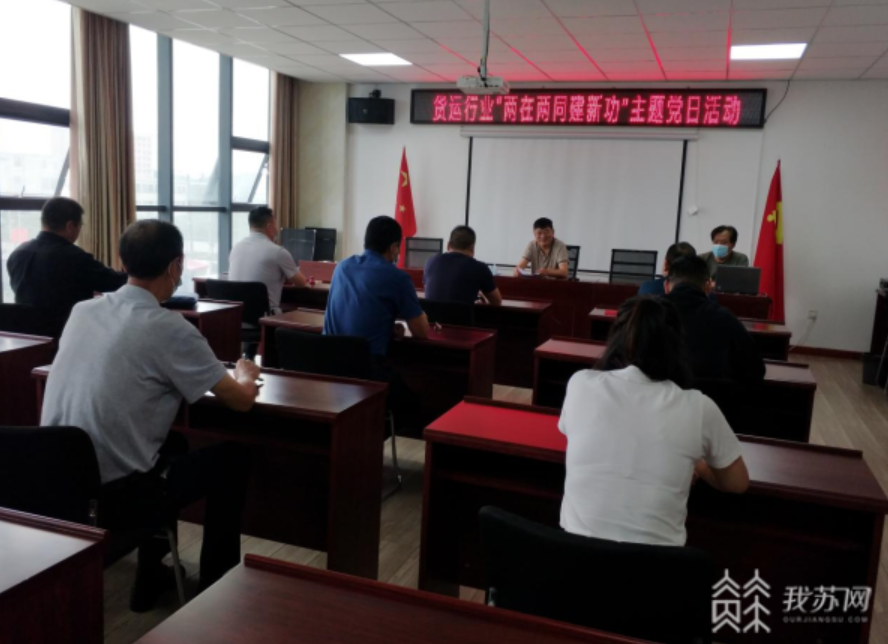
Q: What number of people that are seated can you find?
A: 10